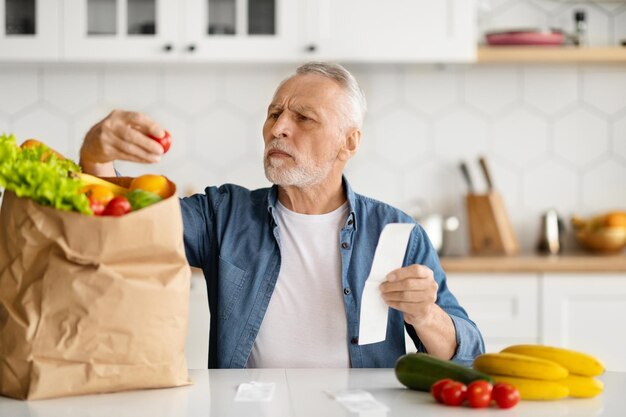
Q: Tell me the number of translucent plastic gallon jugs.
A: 0